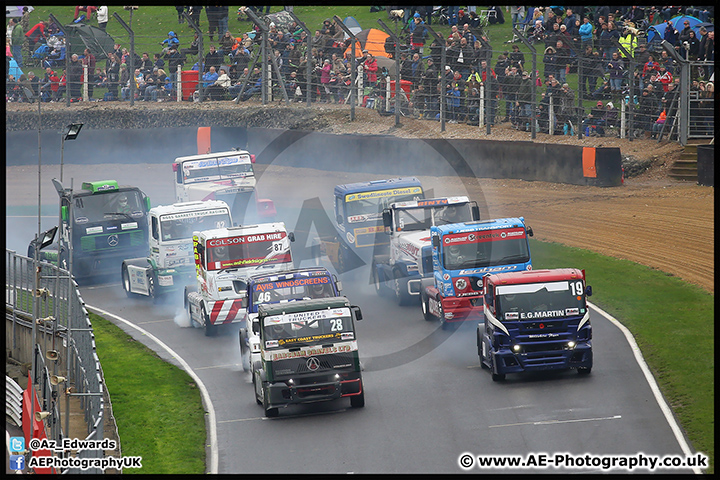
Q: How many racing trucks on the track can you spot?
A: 10